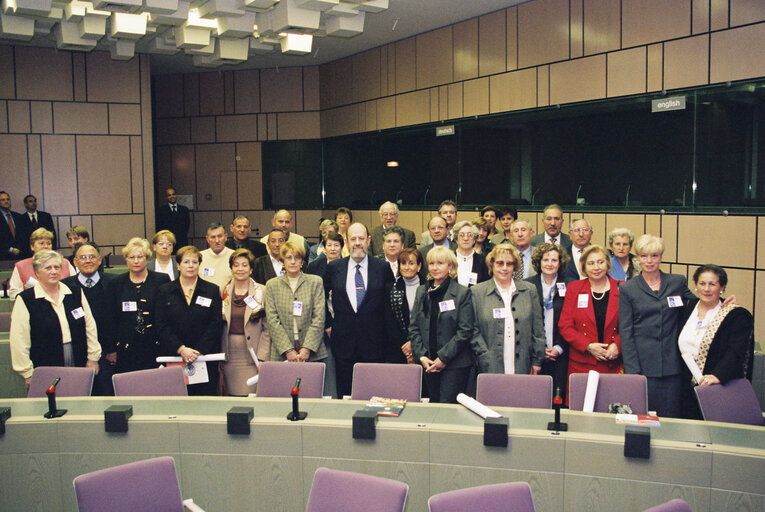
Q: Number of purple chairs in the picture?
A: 11